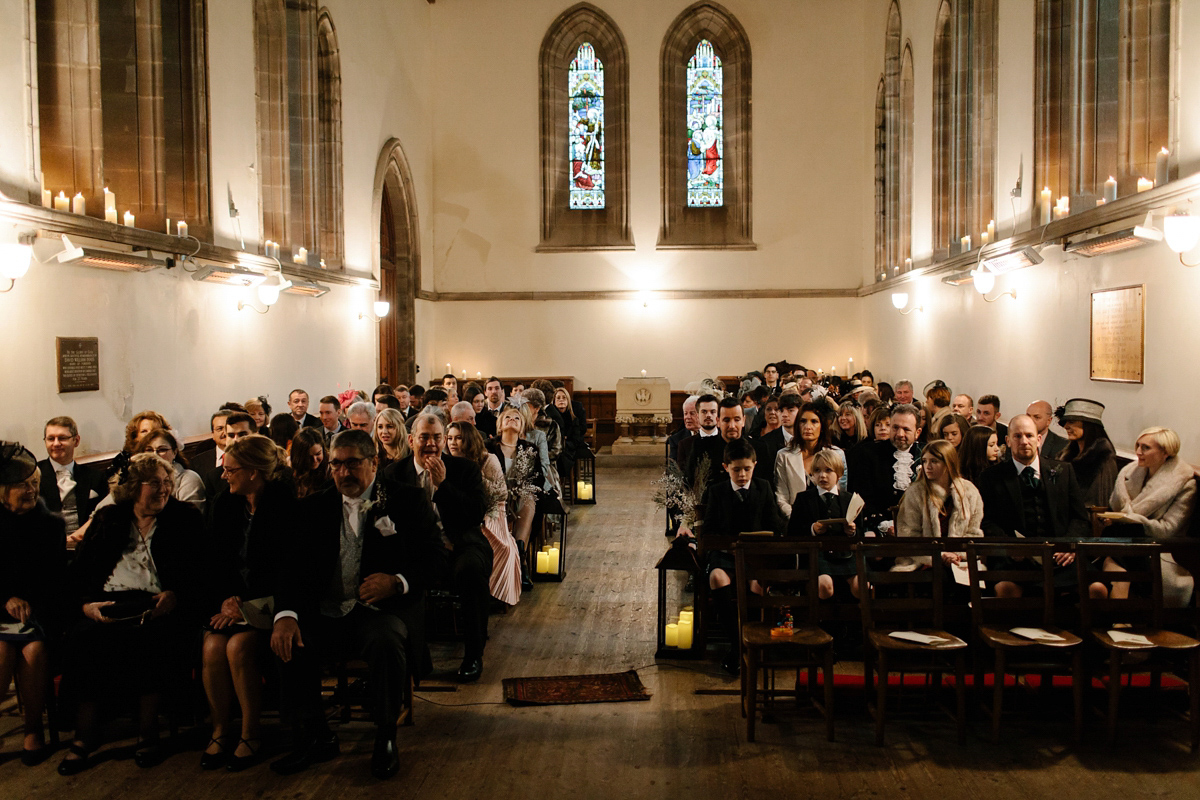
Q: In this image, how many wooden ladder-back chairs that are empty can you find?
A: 4